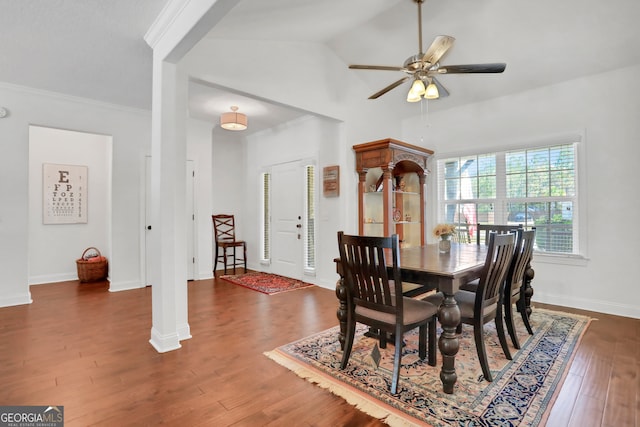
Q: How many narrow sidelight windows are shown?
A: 2